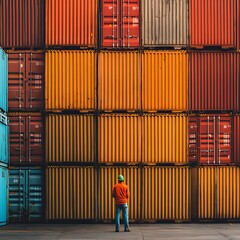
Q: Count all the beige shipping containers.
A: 1